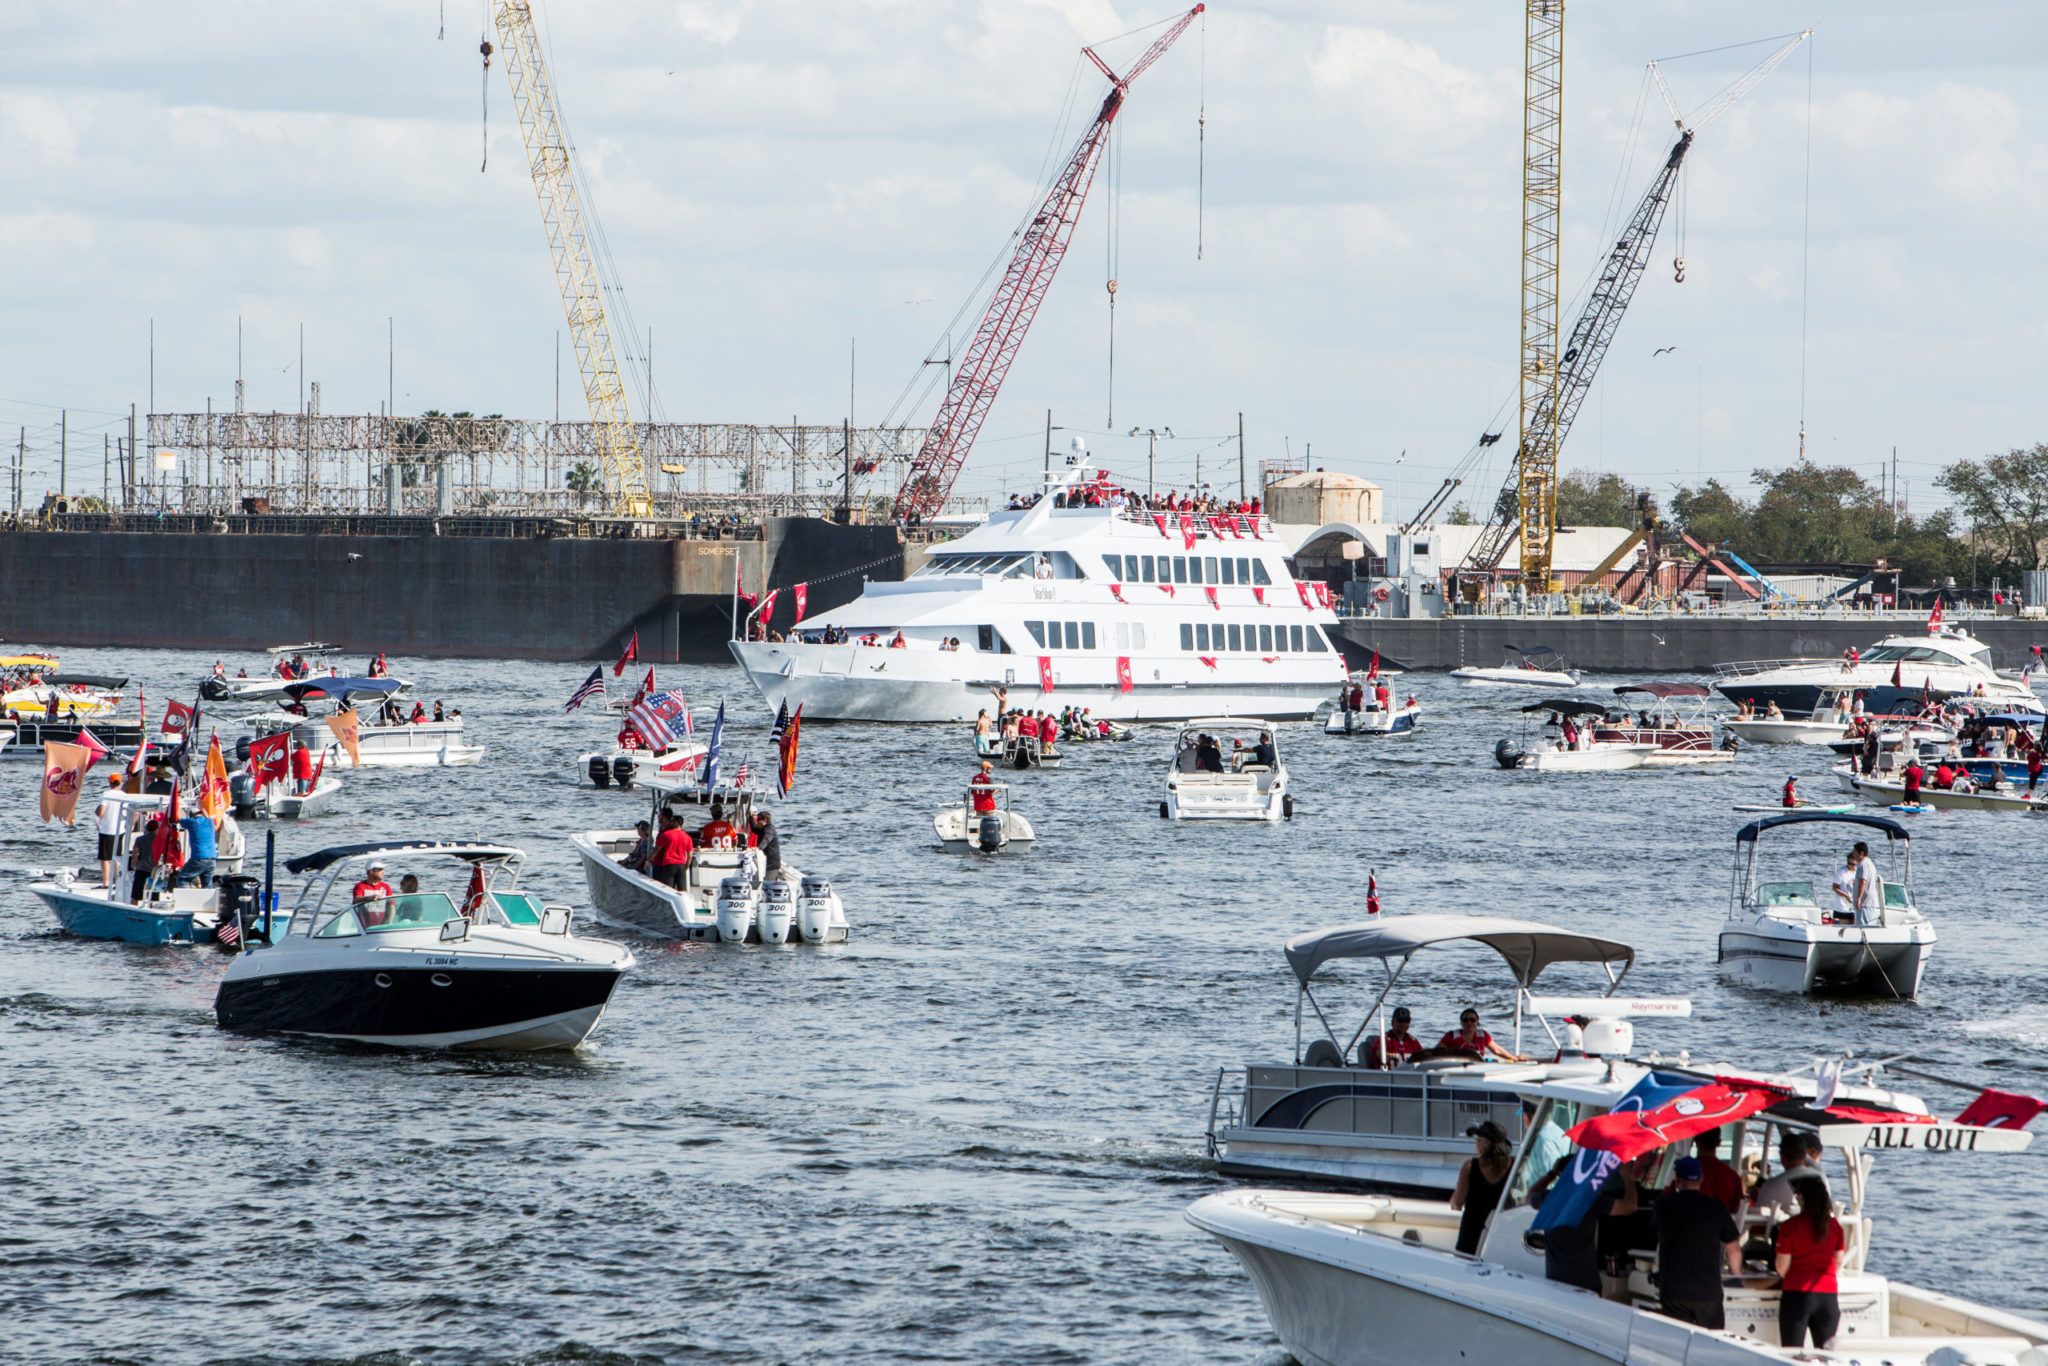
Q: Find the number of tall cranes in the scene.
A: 4